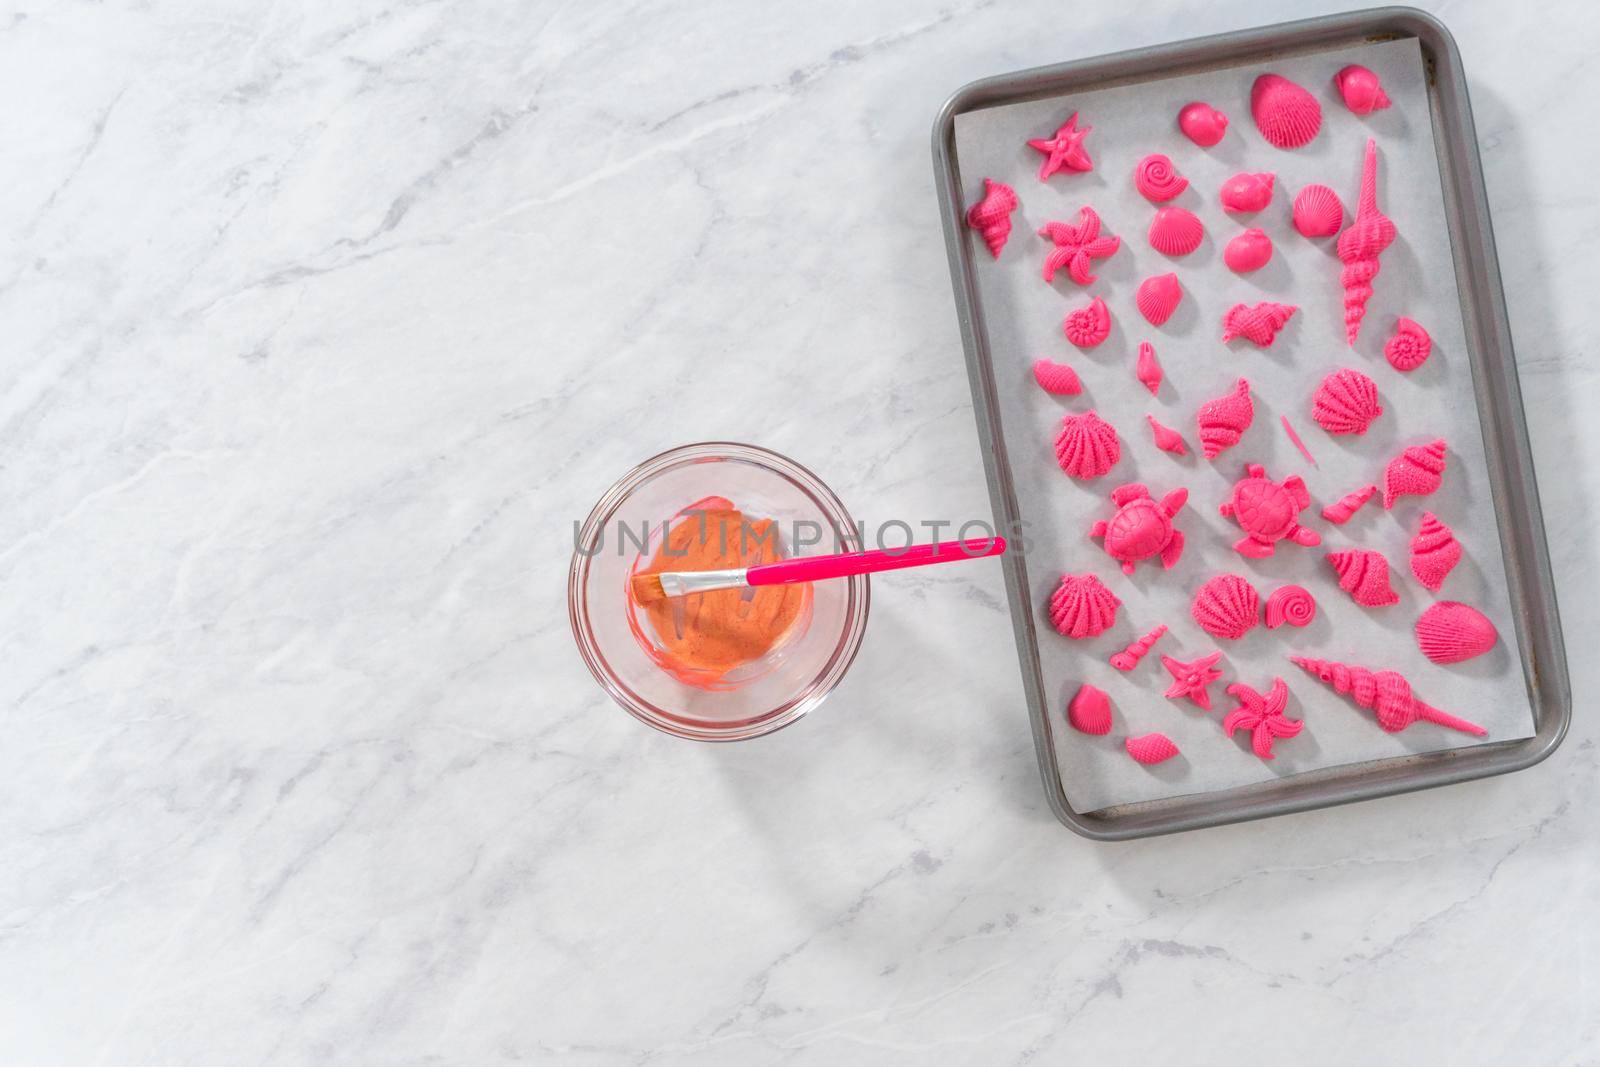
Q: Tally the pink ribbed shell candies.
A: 10